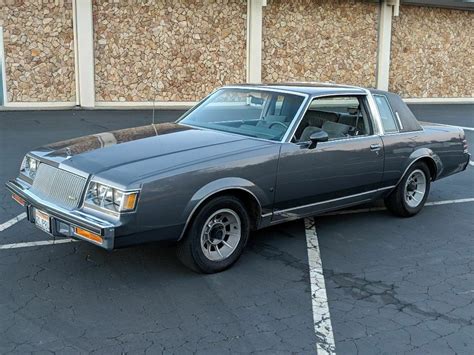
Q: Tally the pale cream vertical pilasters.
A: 3